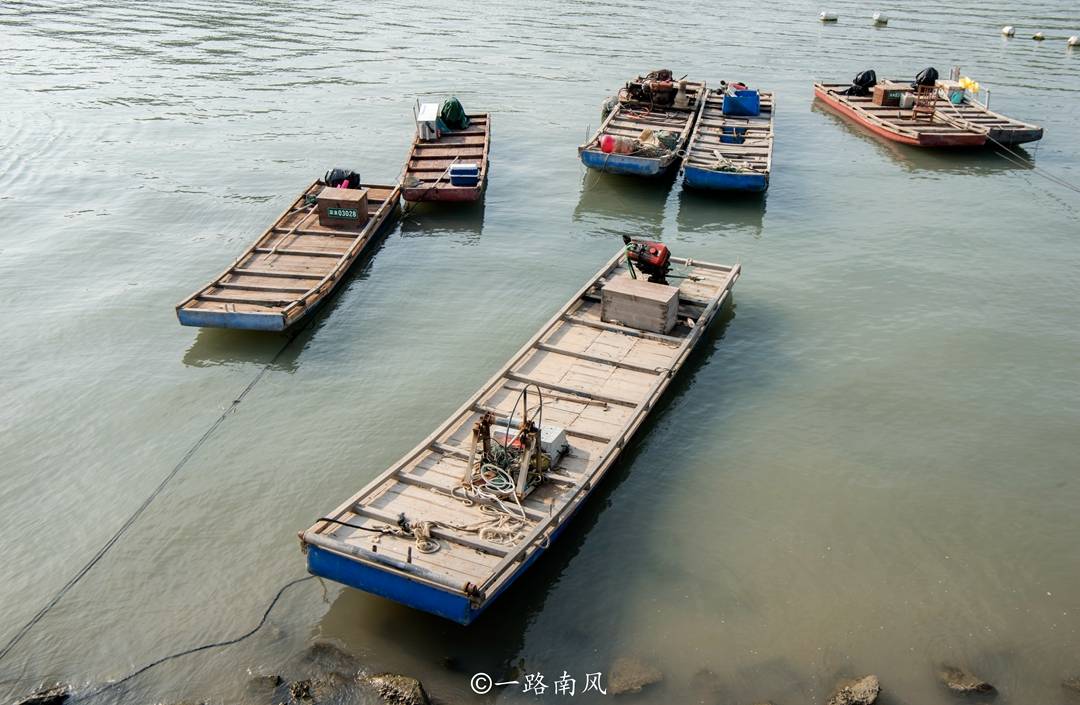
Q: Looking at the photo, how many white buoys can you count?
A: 5